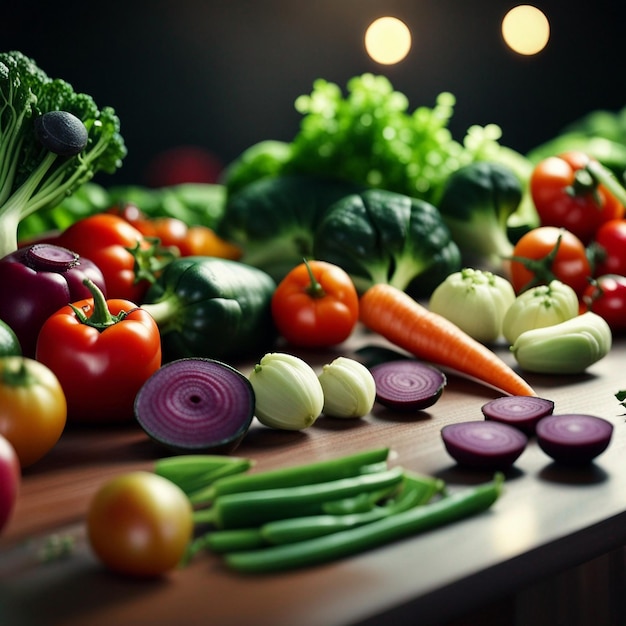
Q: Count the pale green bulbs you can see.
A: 5